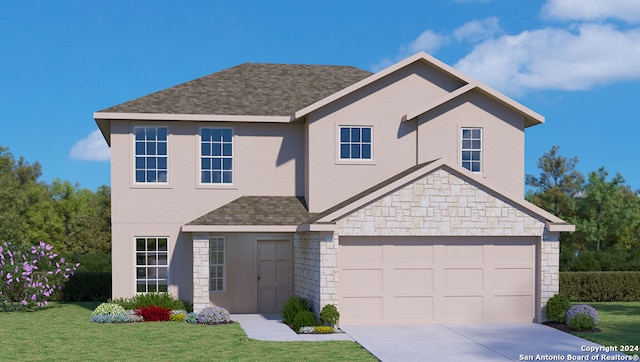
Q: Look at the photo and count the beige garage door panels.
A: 12